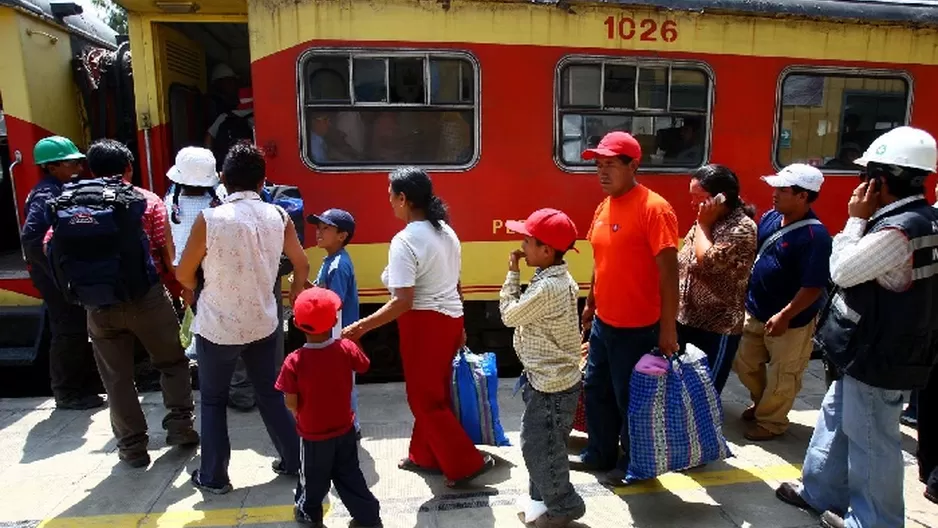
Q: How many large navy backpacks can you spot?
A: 1